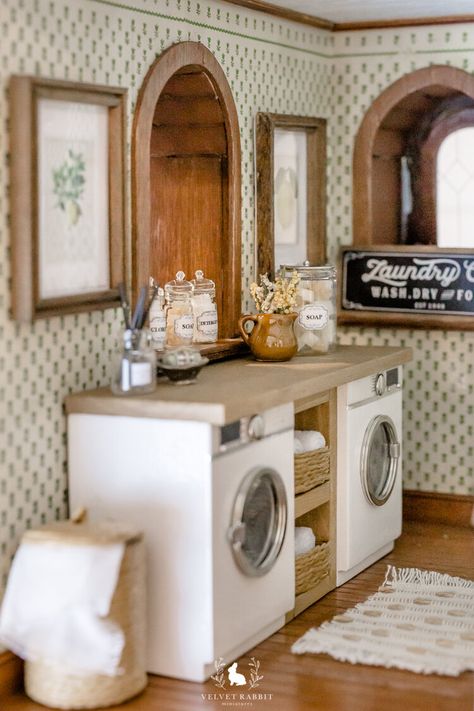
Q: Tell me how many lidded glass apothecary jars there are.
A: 4